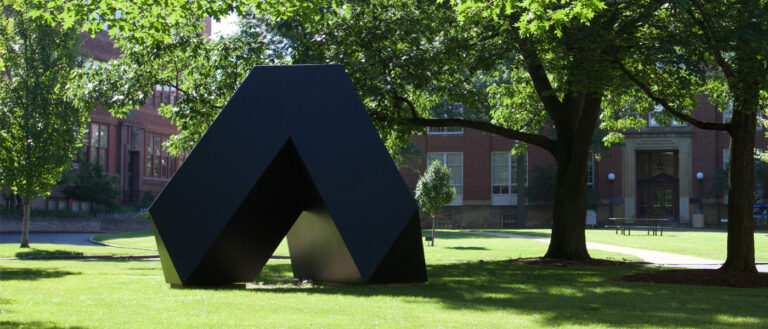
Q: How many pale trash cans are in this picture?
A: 1